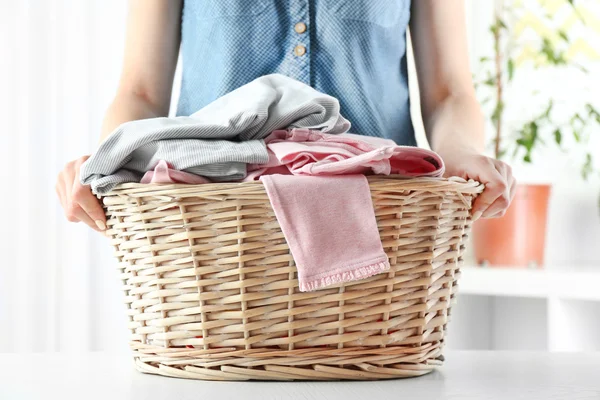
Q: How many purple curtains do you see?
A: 0